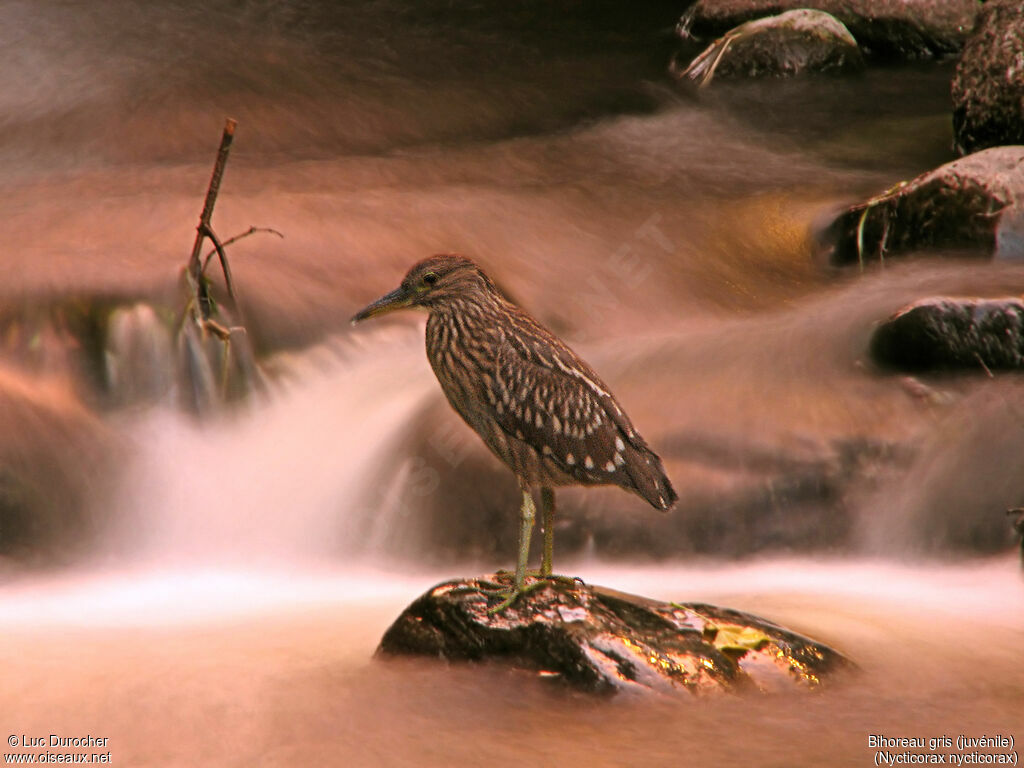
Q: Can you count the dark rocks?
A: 6